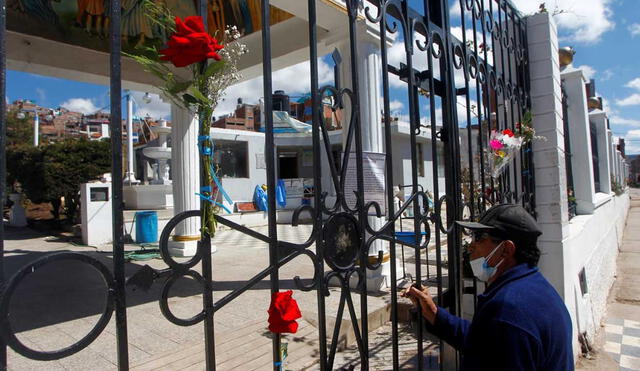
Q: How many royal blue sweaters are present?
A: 1